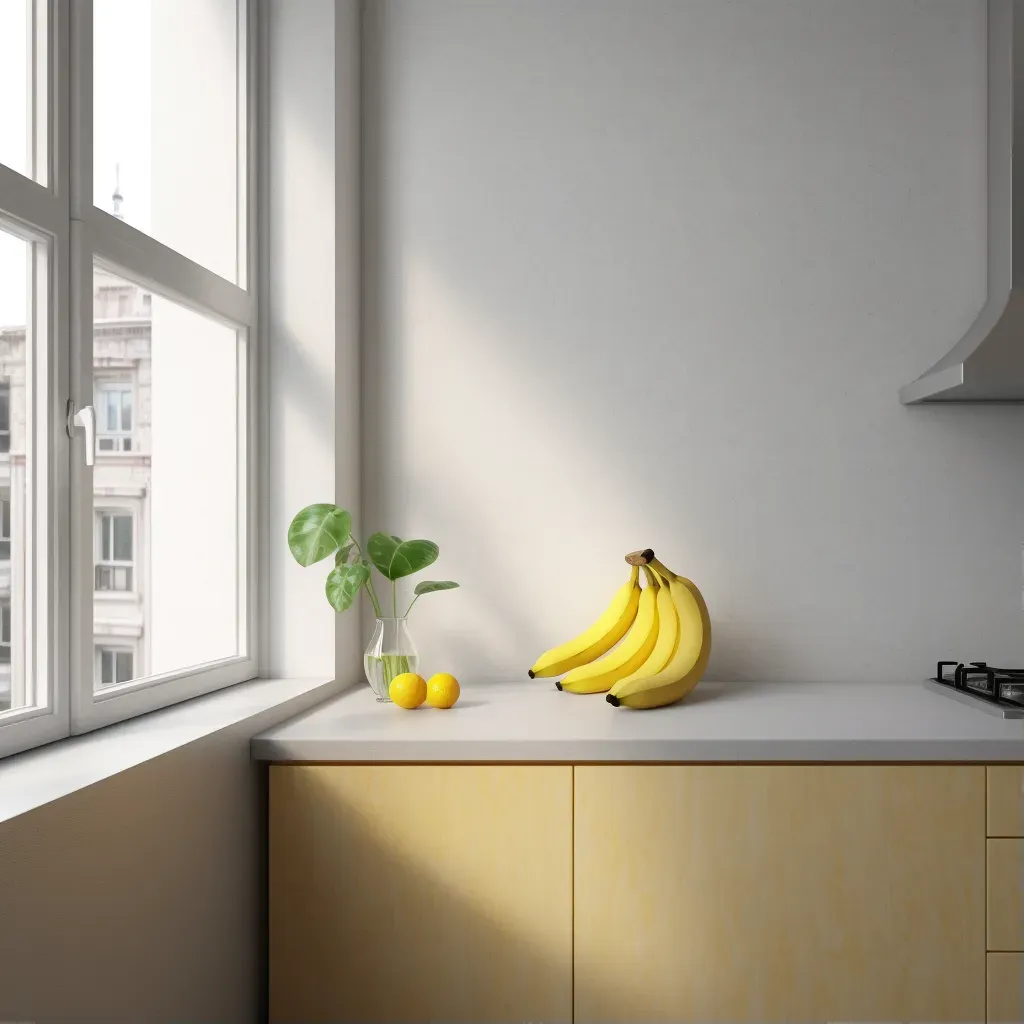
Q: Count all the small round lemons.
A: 2